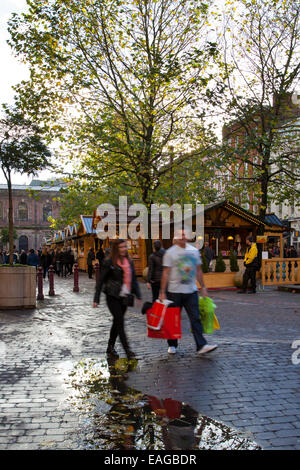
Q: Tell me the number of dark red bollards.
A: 4